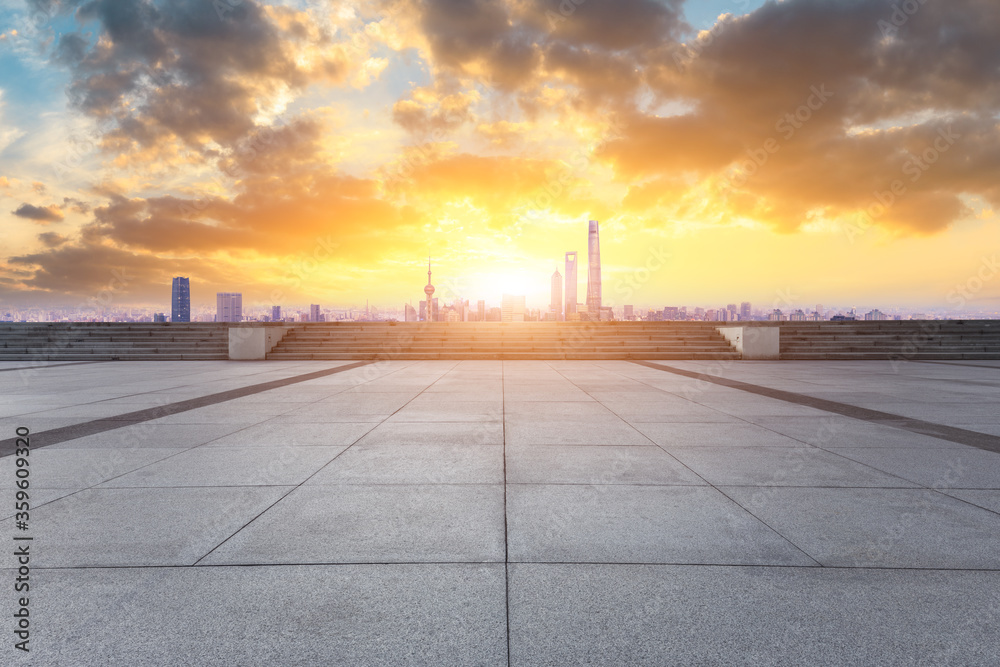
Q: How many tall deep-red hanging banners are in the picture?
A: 0